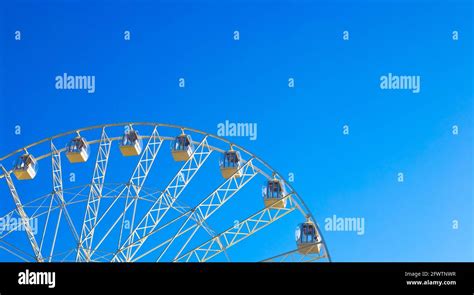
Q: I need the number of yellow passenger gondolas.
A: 7